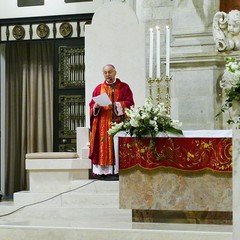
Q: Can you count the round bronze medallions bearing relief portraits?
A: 3